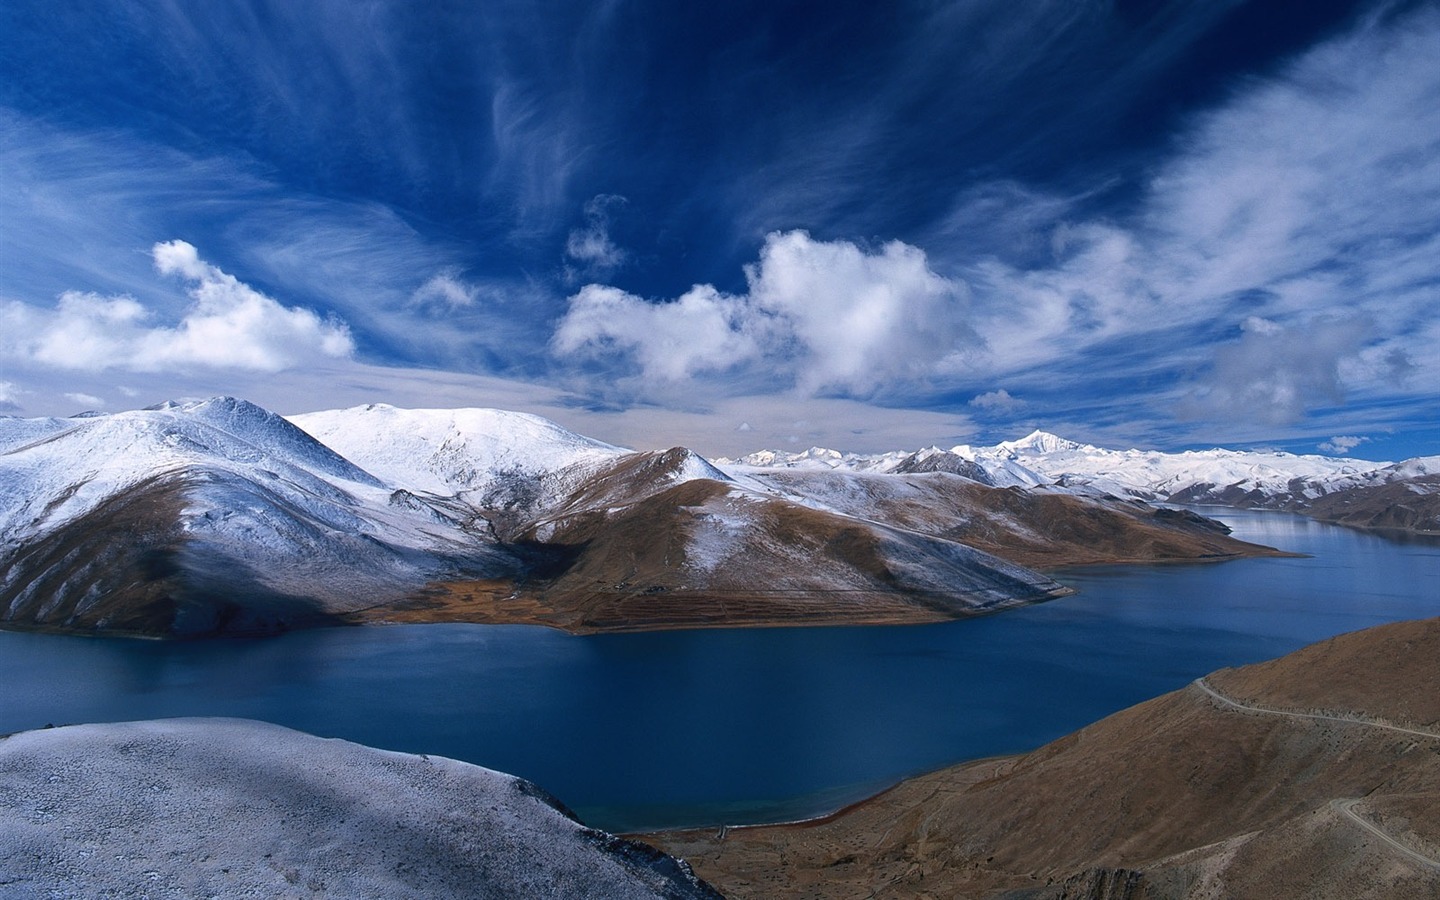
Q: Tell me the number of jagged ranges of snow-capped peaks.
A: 1